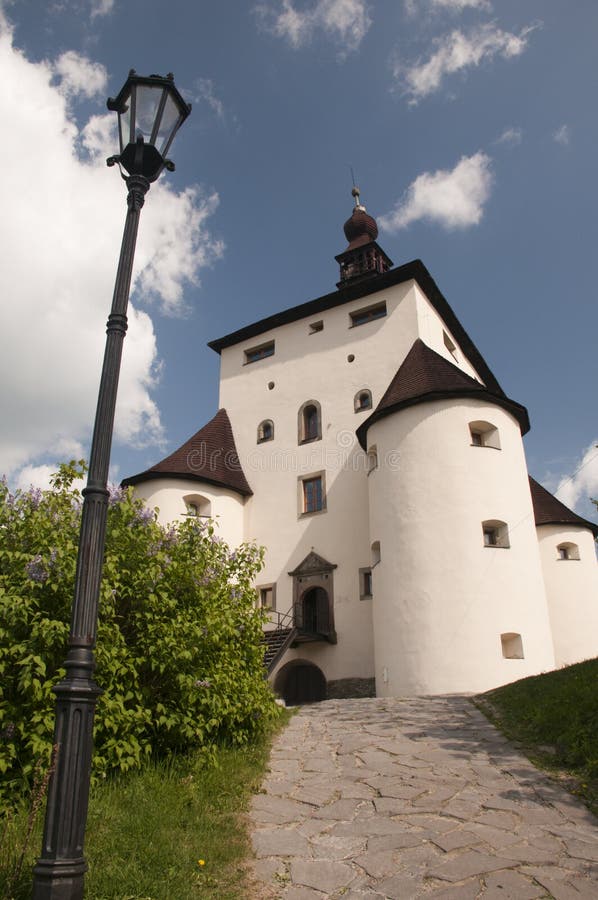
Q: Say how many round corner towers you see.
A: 3